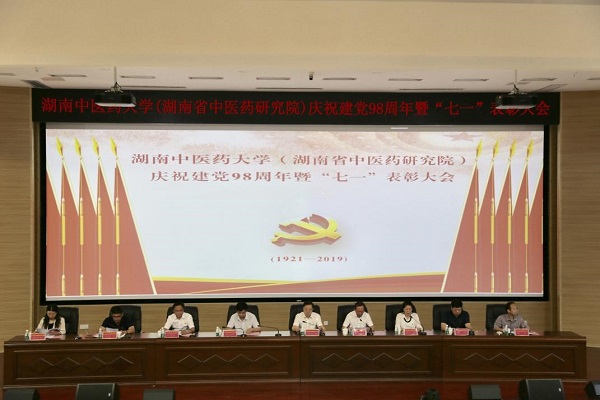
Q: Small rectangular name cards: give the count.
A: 9